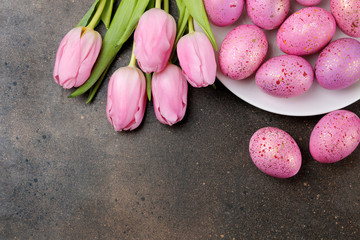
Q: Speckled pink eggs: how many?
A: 10